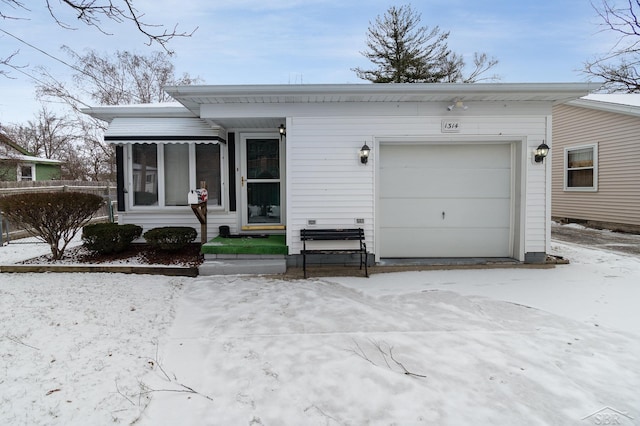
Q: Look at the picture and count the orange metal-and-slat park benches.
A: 0